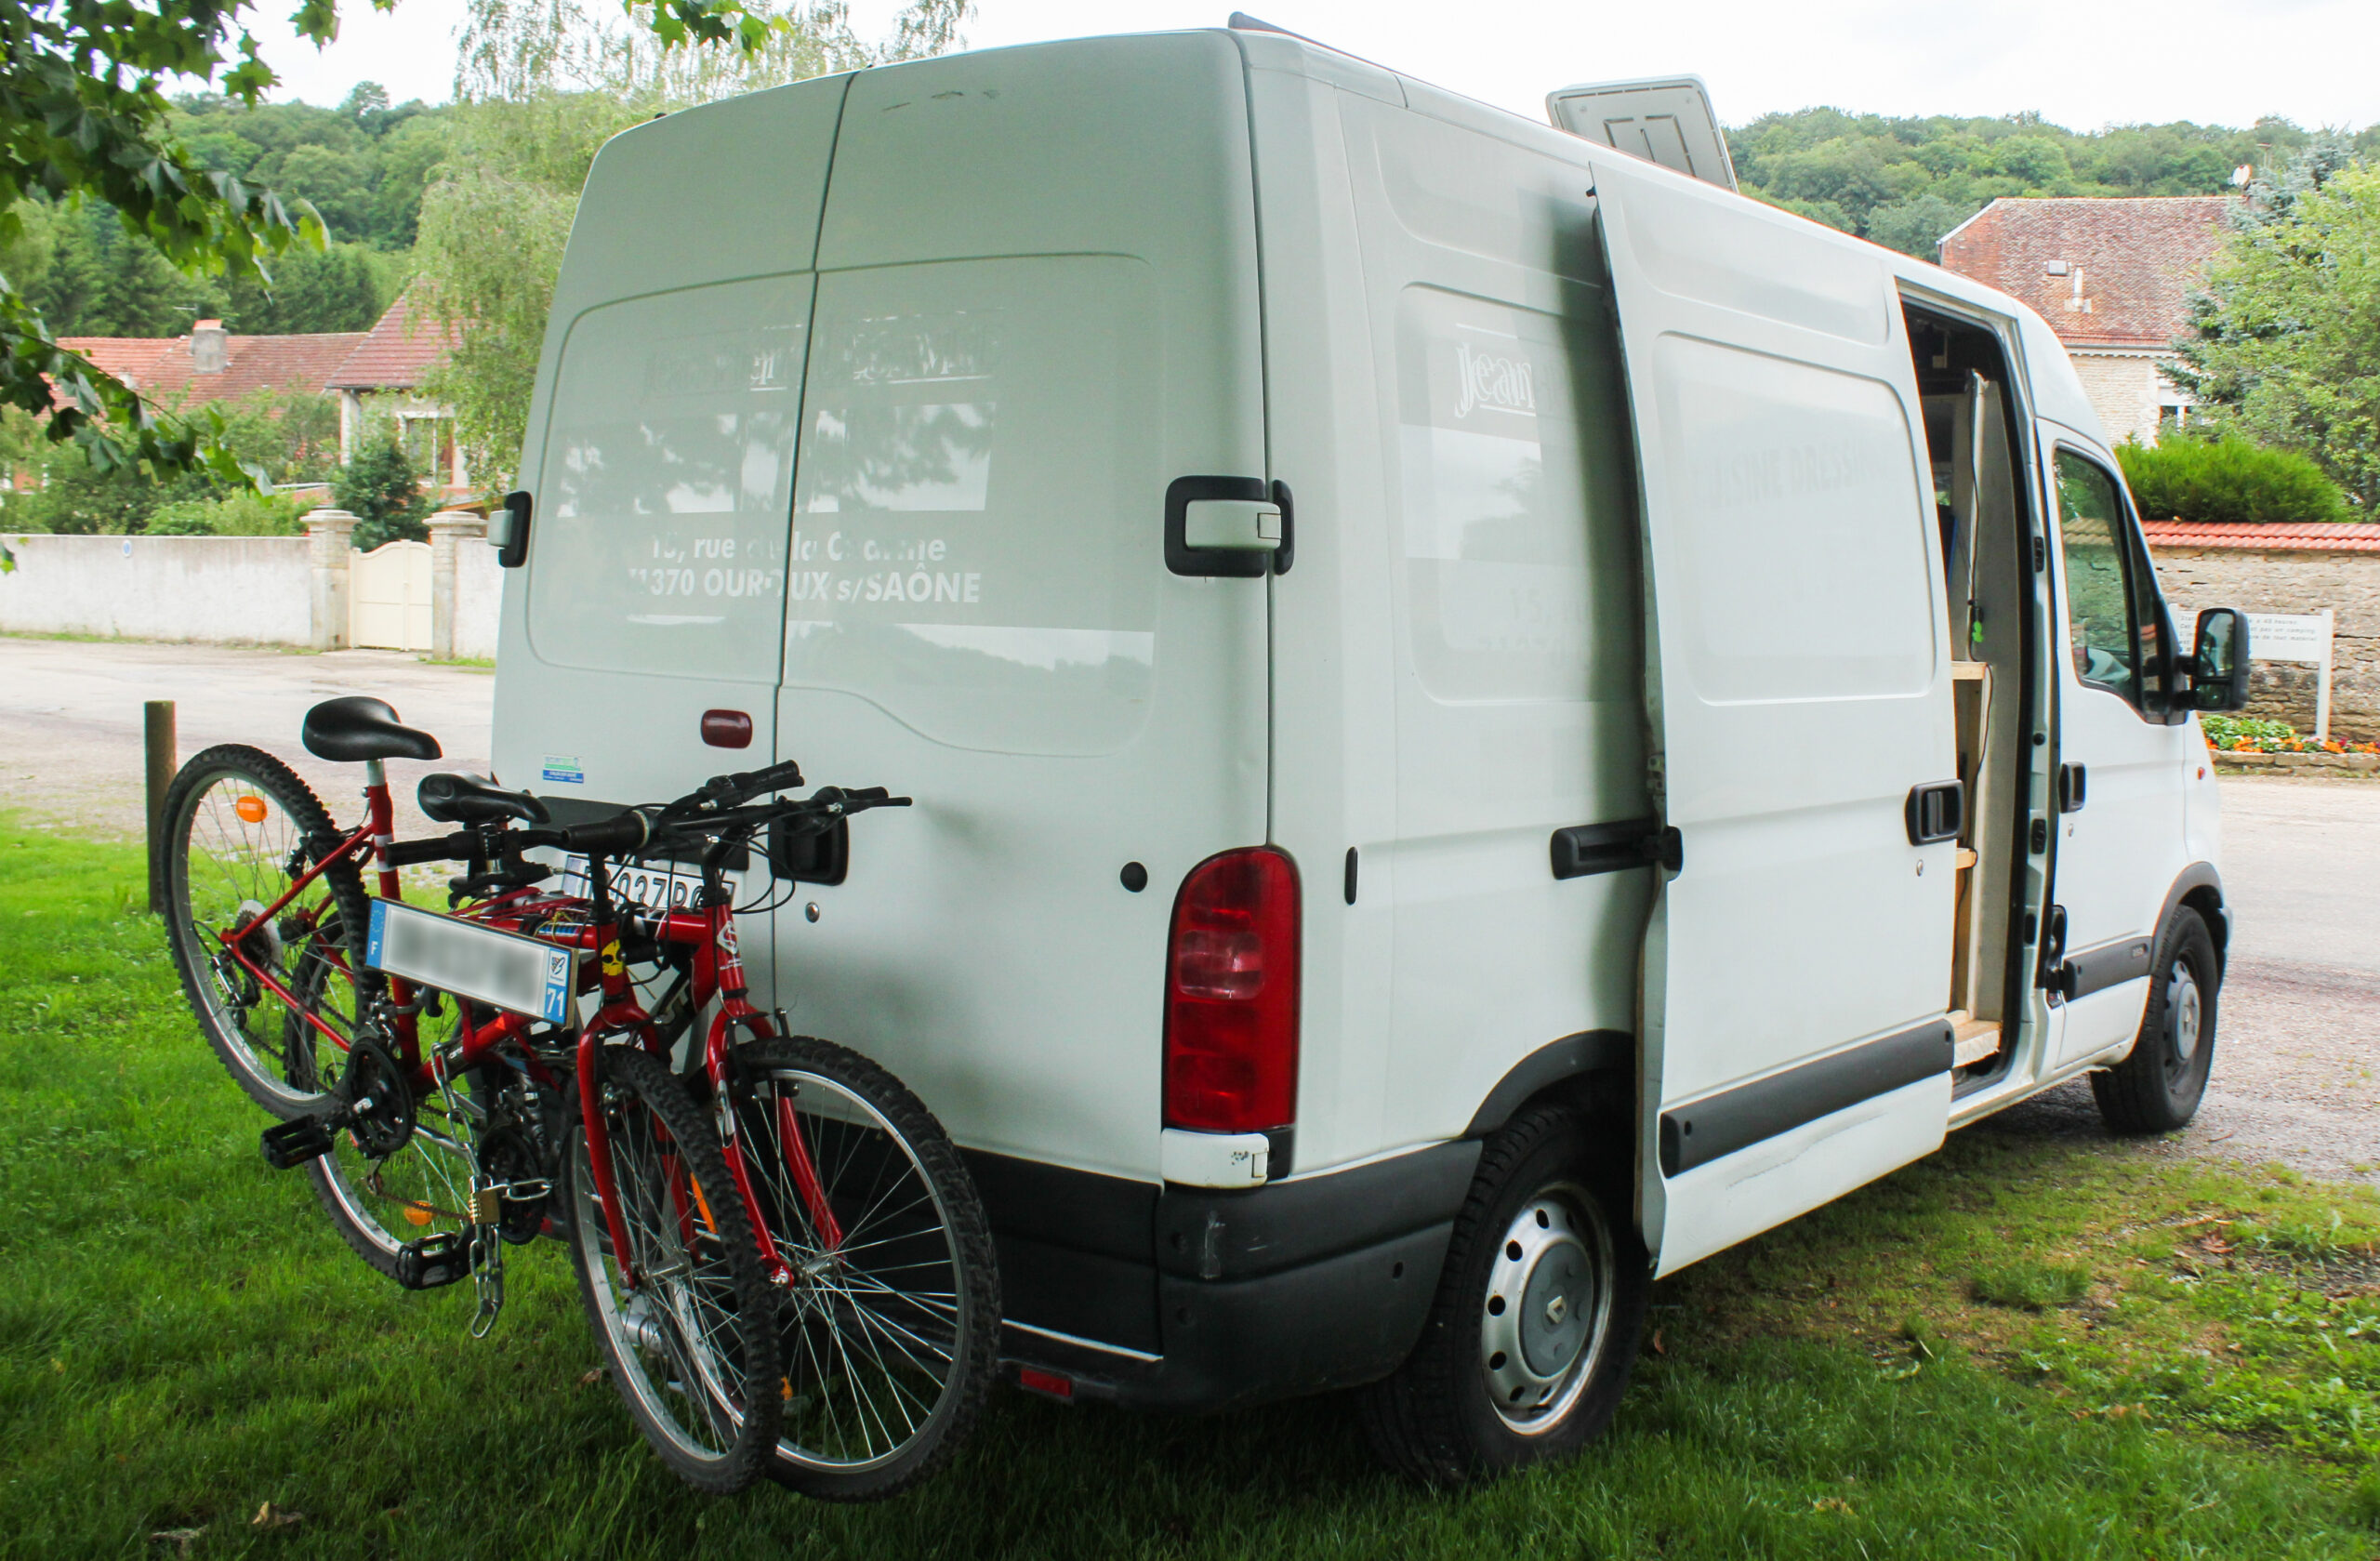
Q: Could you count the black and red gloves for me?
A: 0